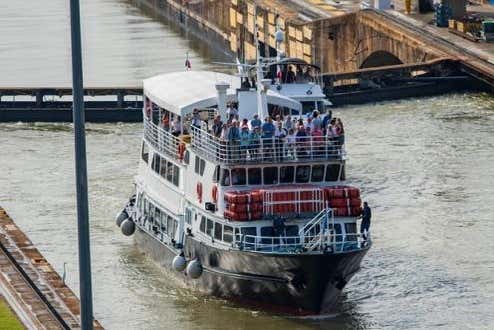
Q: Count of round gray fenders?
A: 4